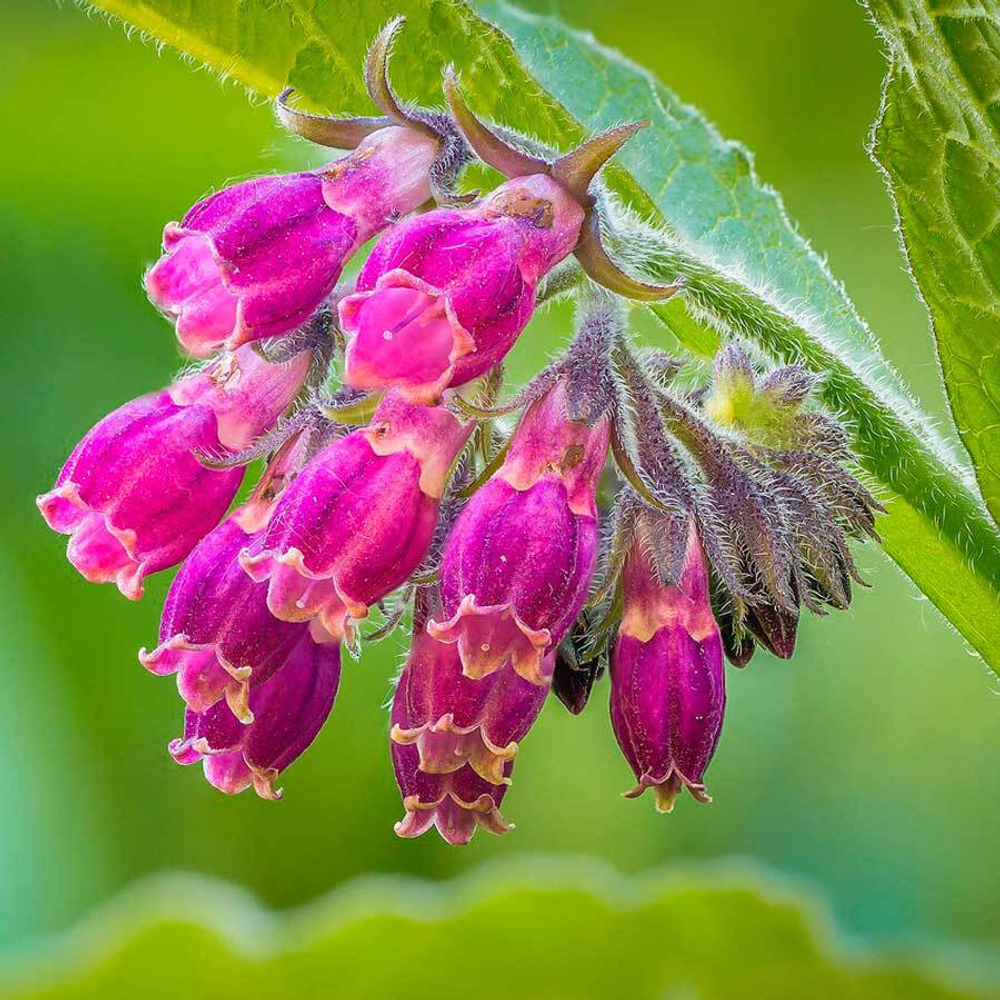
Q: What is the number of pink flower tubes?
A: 10